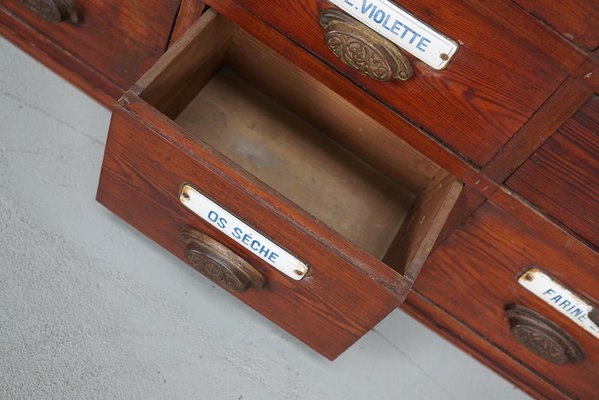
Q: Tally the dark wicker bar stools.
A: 0